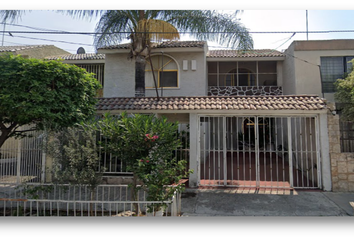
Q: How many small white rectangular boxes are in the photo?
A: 2